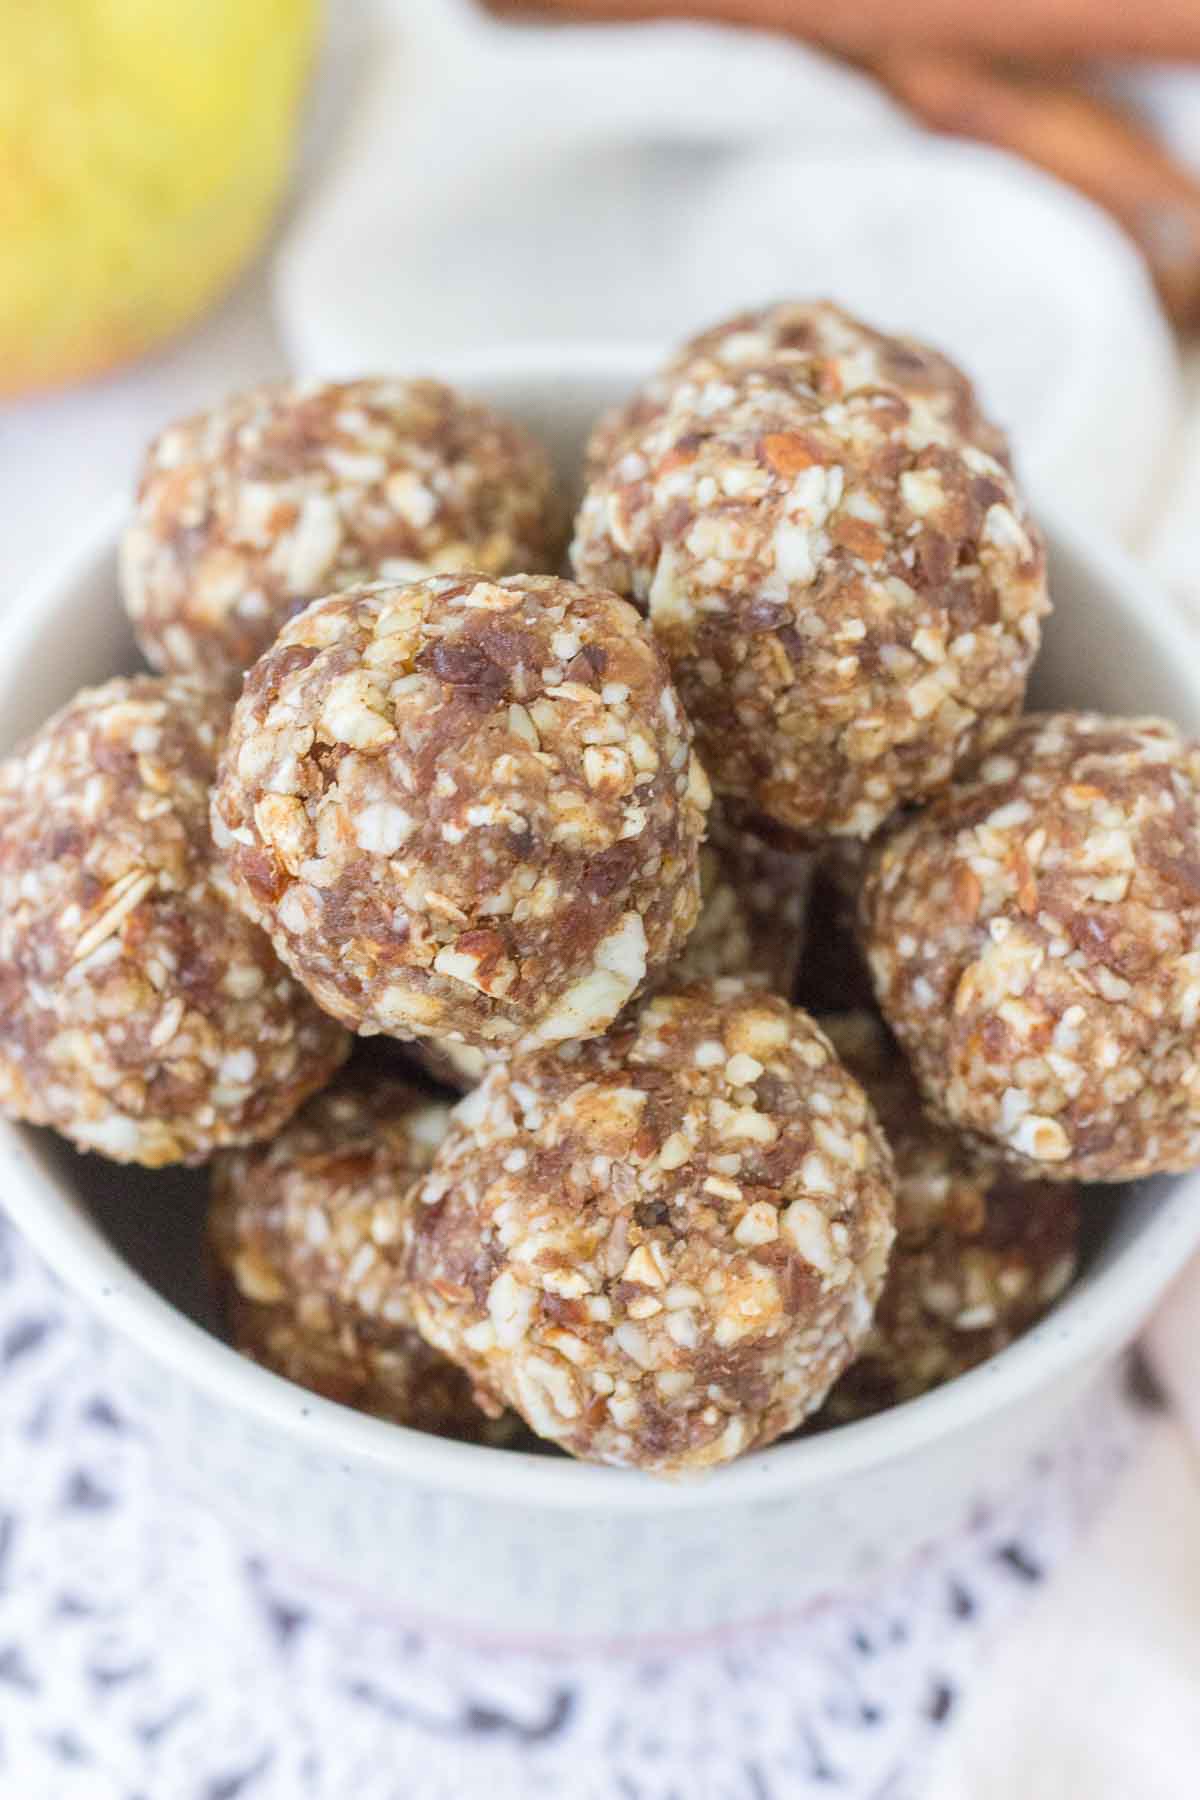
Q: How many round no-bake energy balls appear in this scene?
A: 10